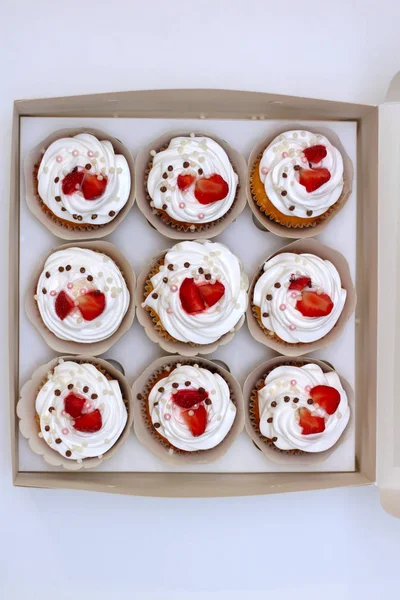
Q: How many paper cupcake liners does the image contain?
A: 9